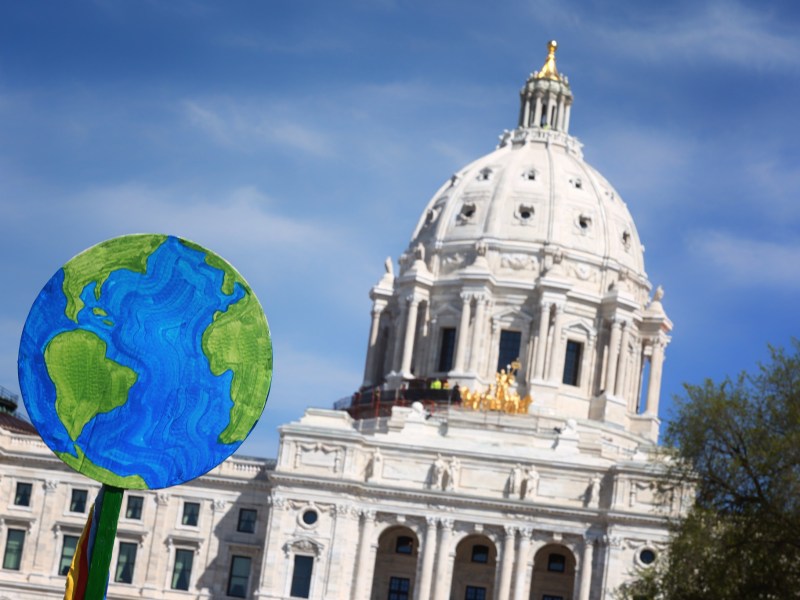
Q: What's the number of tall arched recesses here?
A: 3